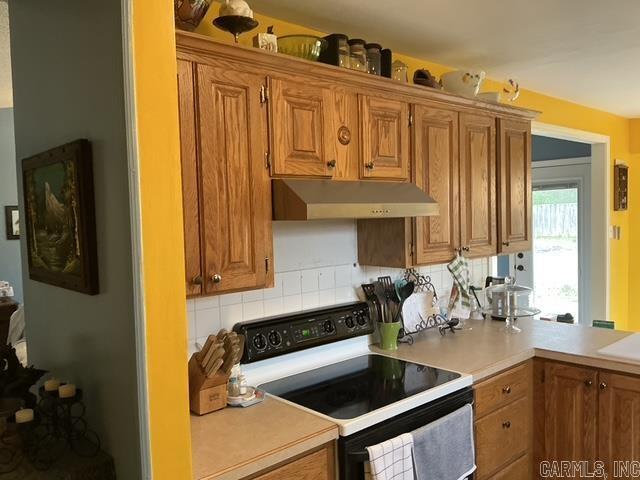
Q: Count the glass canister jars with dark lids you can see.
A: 3